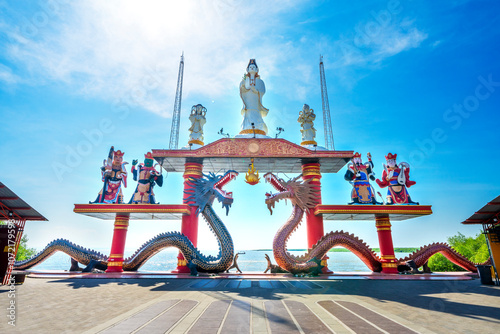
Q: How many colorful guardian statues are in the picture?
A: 4